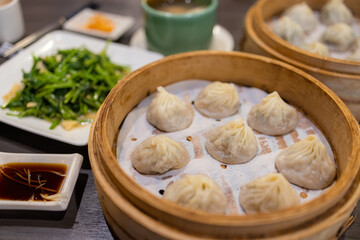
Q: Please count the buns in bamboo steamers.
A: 13